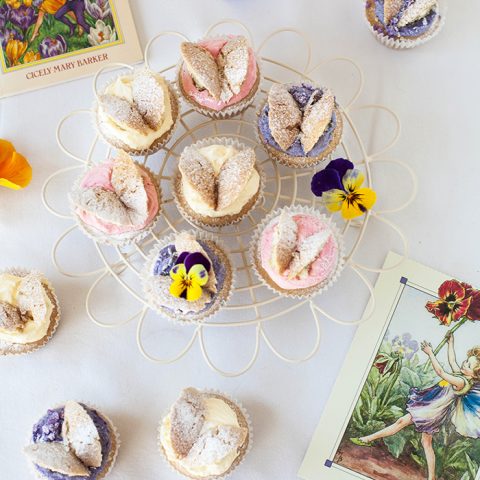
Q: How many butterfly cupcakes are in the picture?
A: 11